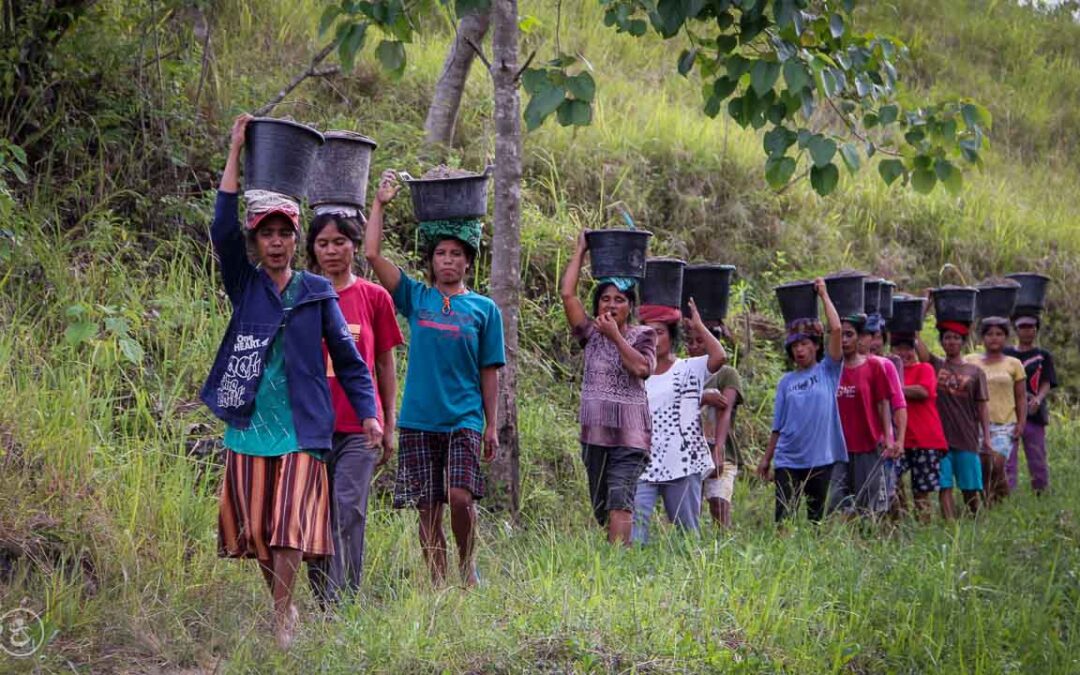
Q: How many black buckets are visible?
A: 14